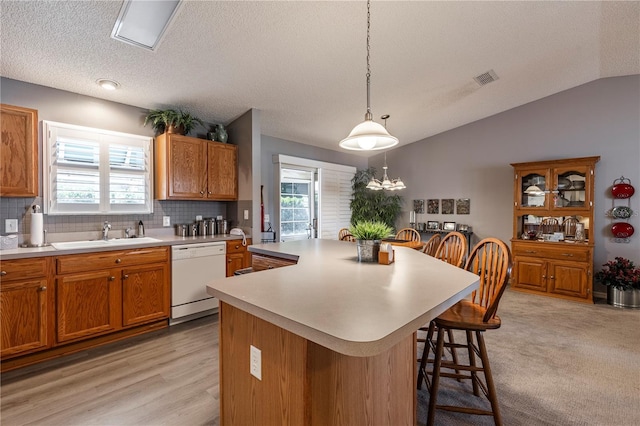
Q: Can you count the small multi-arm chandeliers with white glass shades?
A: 1